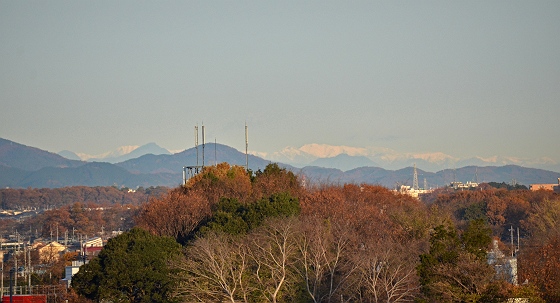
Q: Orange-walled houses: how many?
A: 1